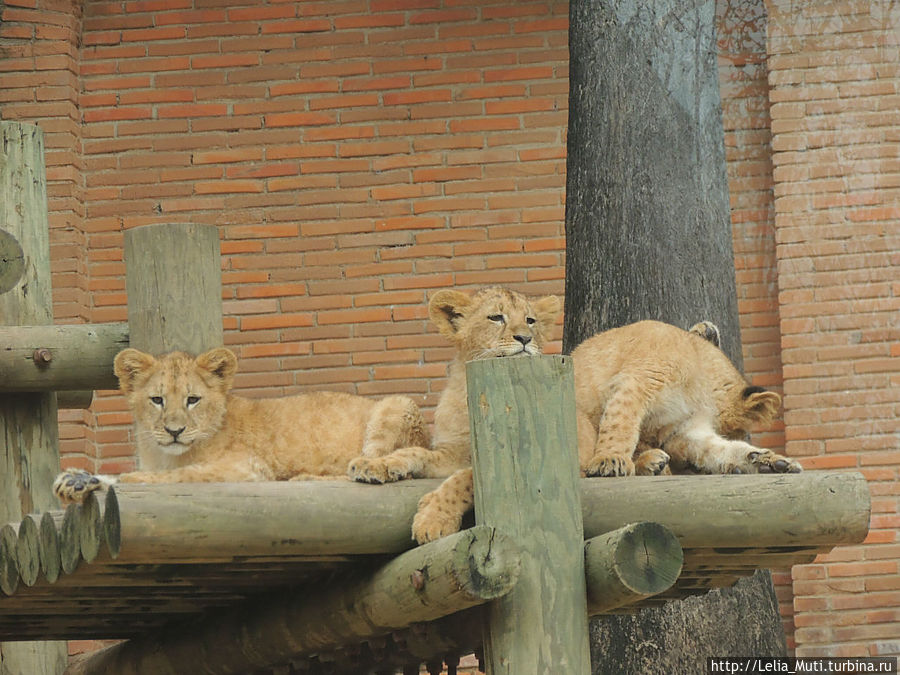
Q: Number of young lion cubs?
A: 3